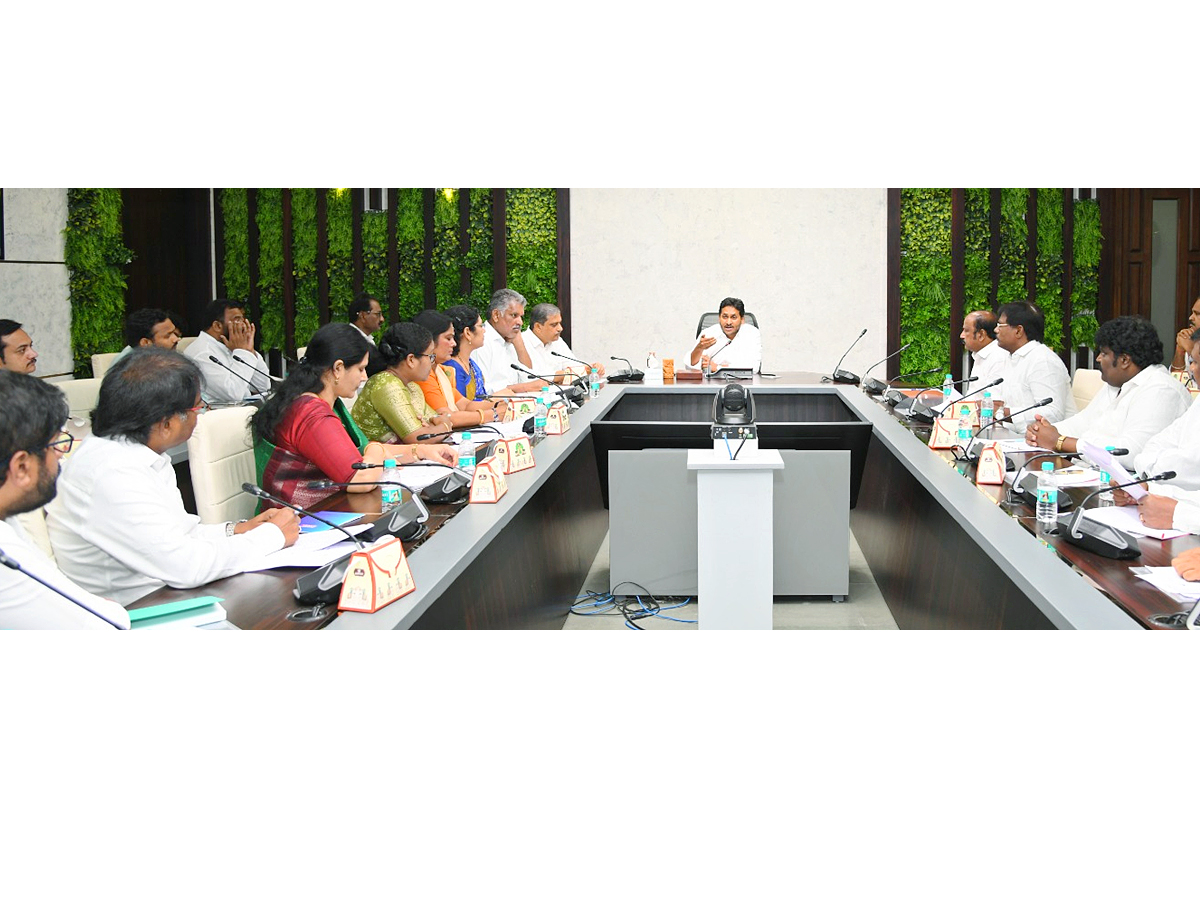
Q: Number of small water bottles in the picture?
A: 10